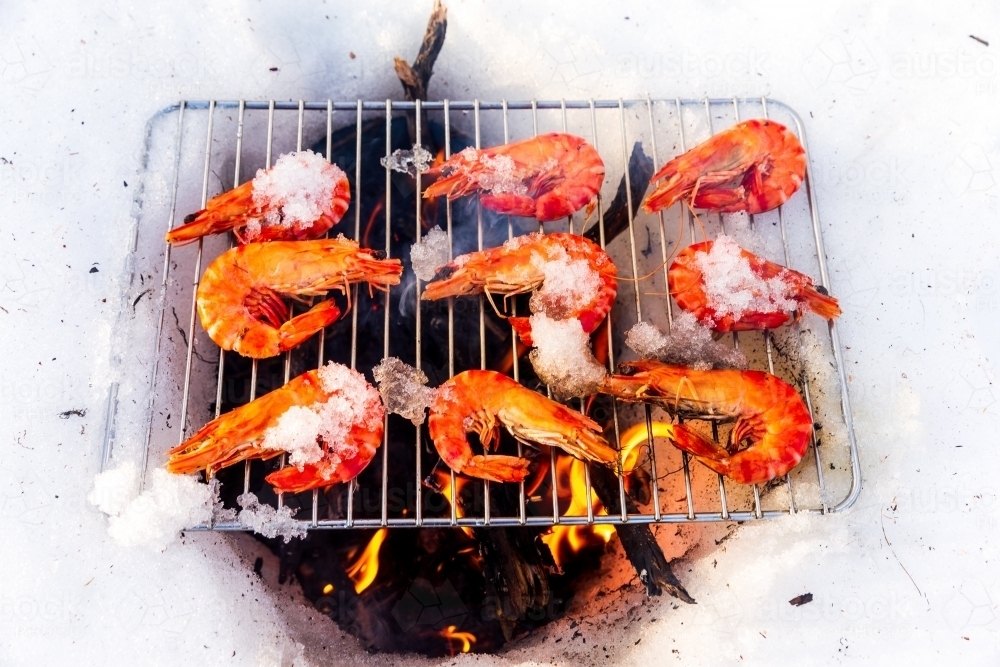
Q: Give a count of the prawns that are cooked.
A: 9